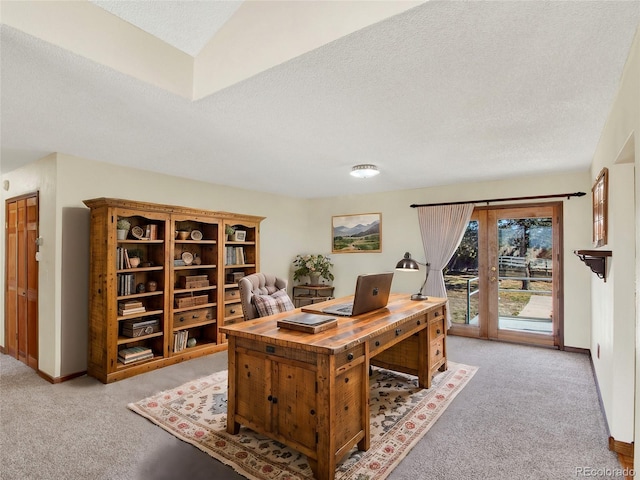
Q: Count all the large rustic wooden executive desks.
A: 1